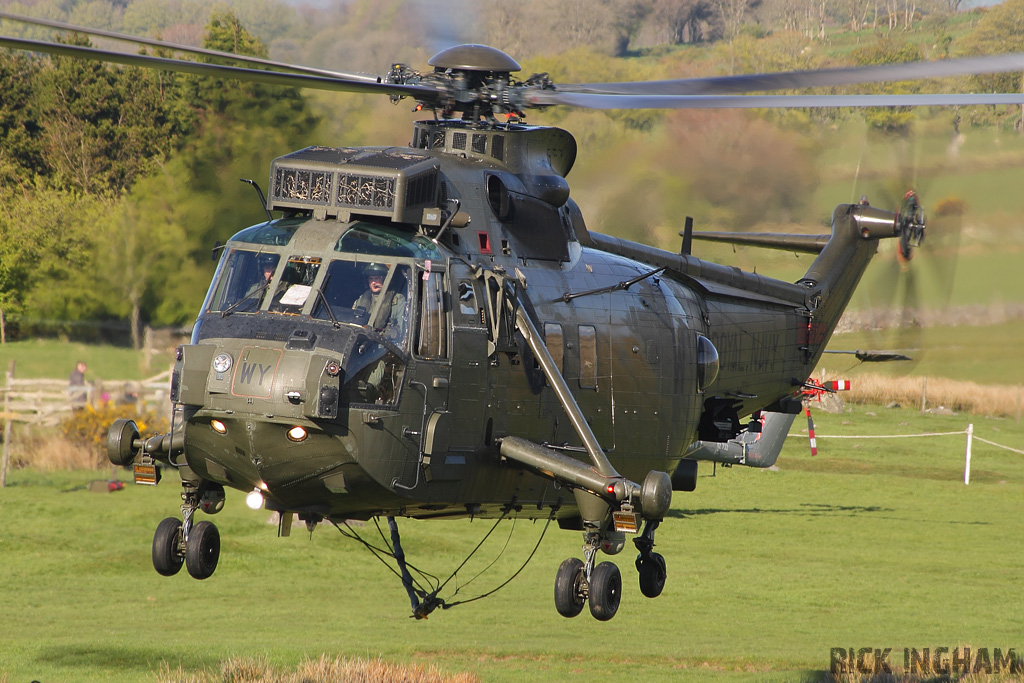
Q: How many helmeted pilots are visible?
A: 2